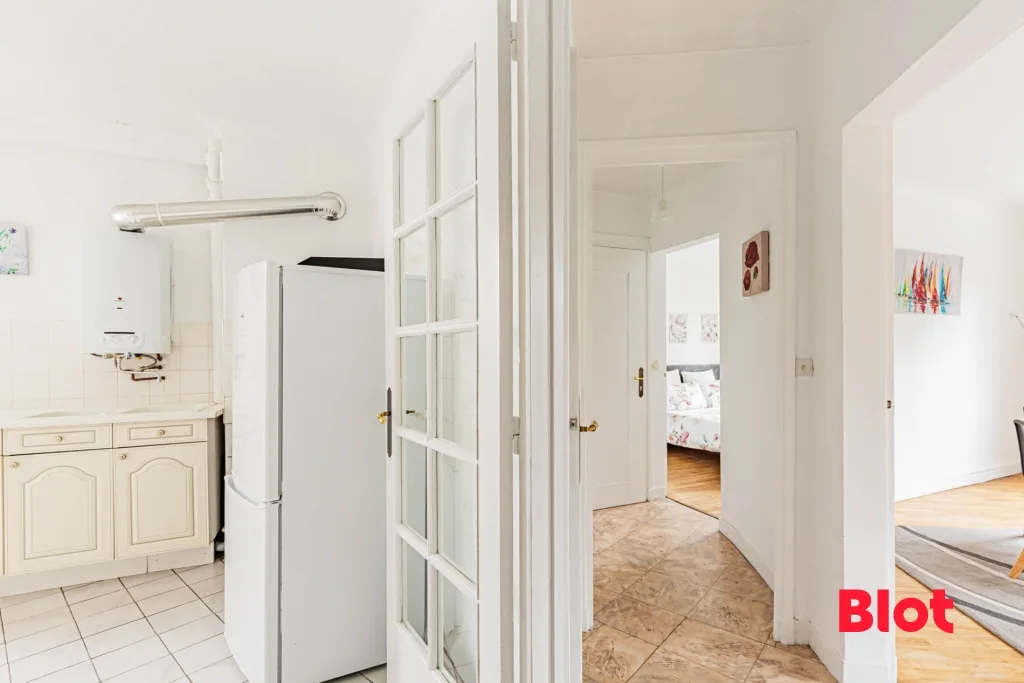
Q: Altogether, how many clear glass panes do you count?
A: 10